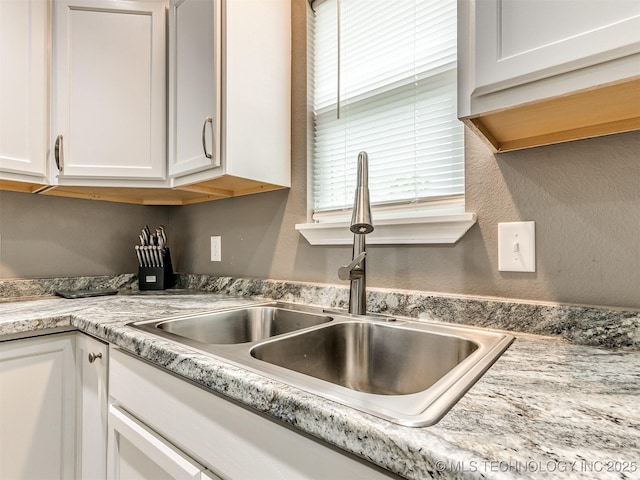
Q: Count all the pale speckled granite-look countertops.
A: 1